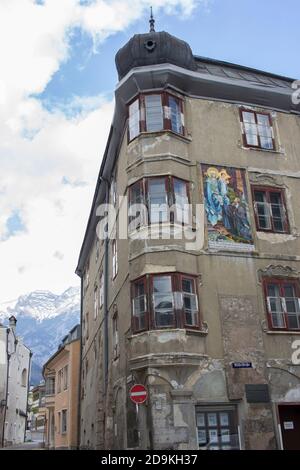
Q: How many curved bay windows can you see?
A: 3